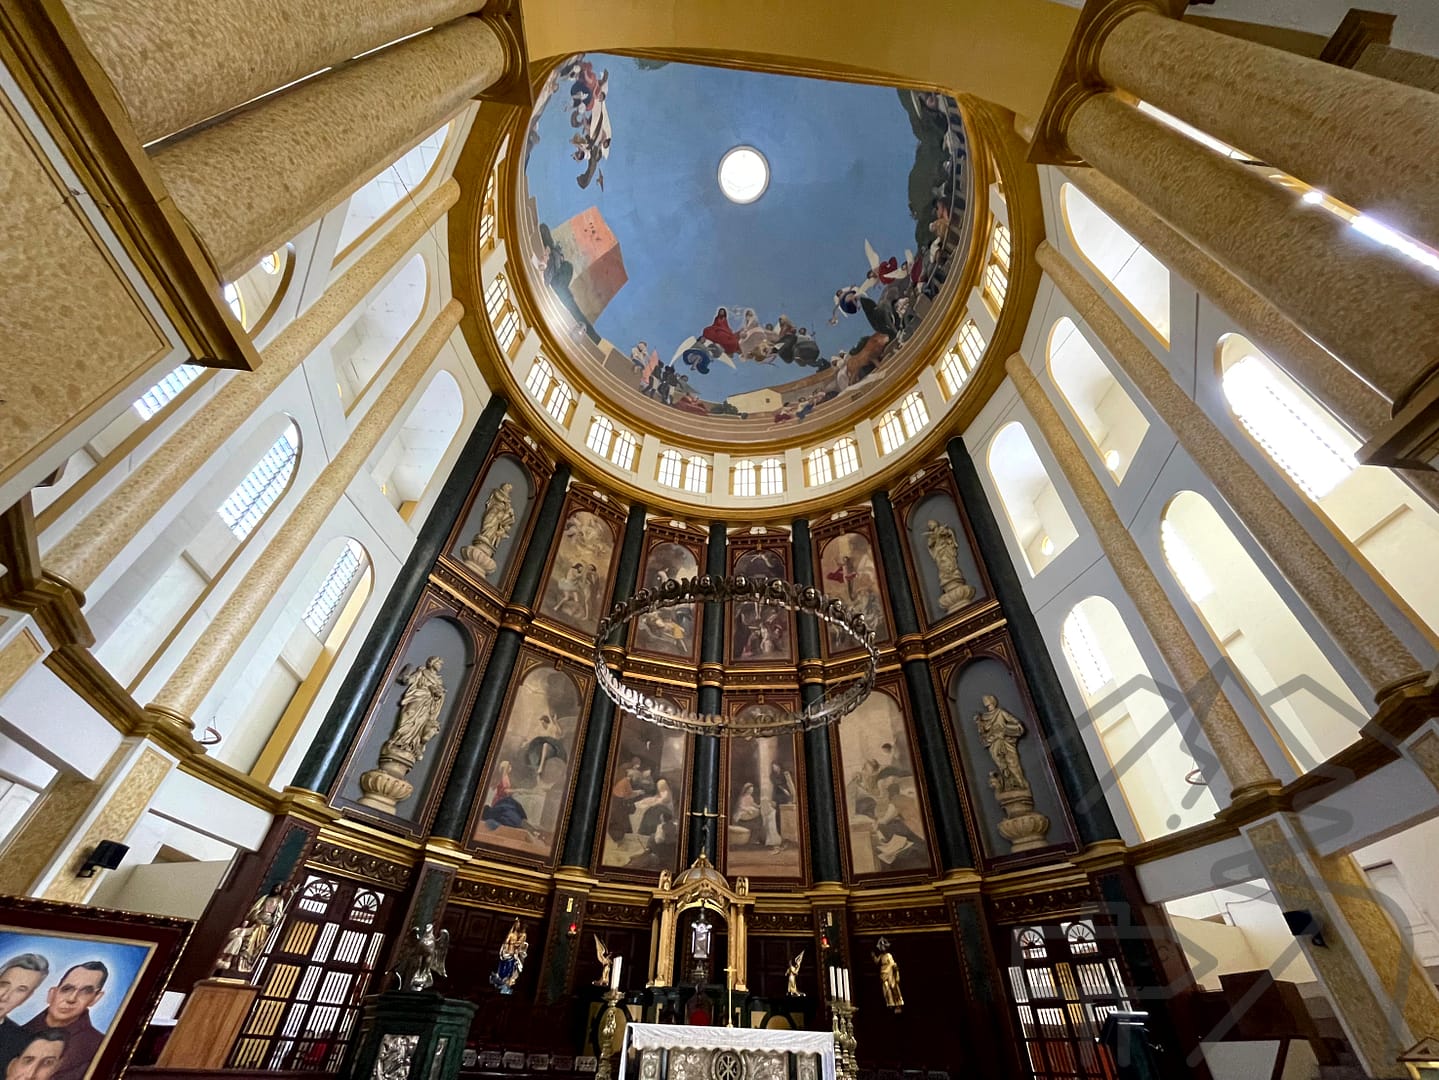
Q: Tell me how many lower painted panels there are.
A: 4